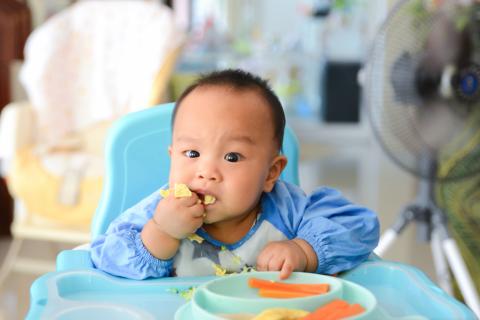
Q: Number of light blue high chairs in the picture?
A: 1